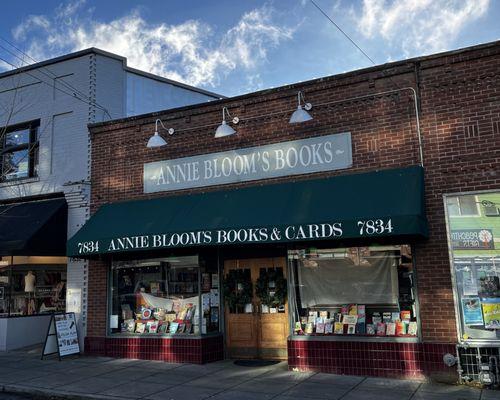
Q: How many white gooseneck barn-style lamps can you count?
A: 3